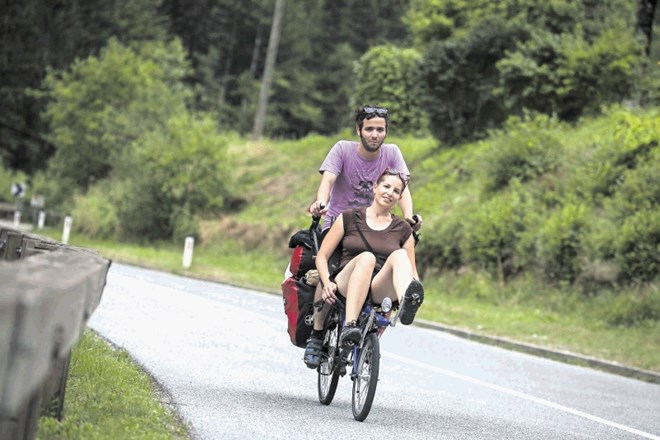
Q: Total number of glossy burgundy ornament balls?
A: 0